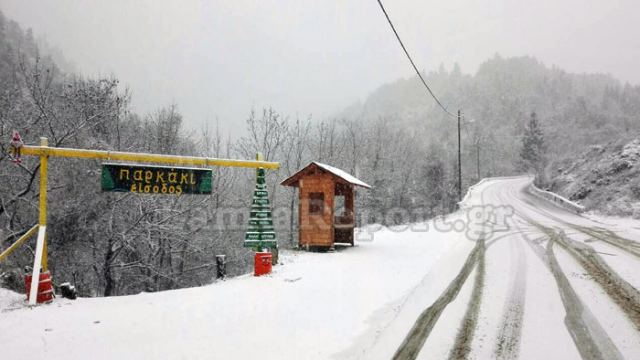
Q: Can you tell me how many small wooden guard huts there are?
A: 1